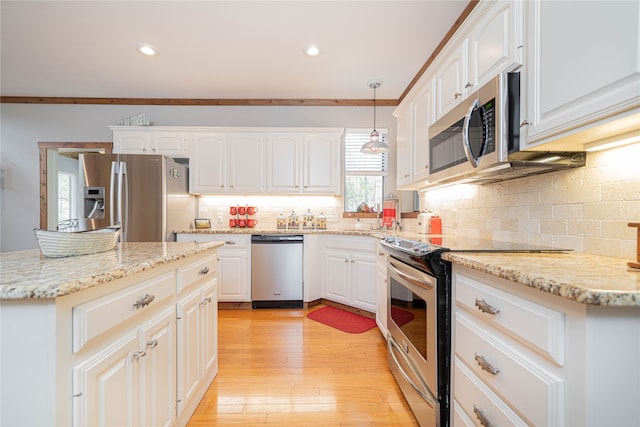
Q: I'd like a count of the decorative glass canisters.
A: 4